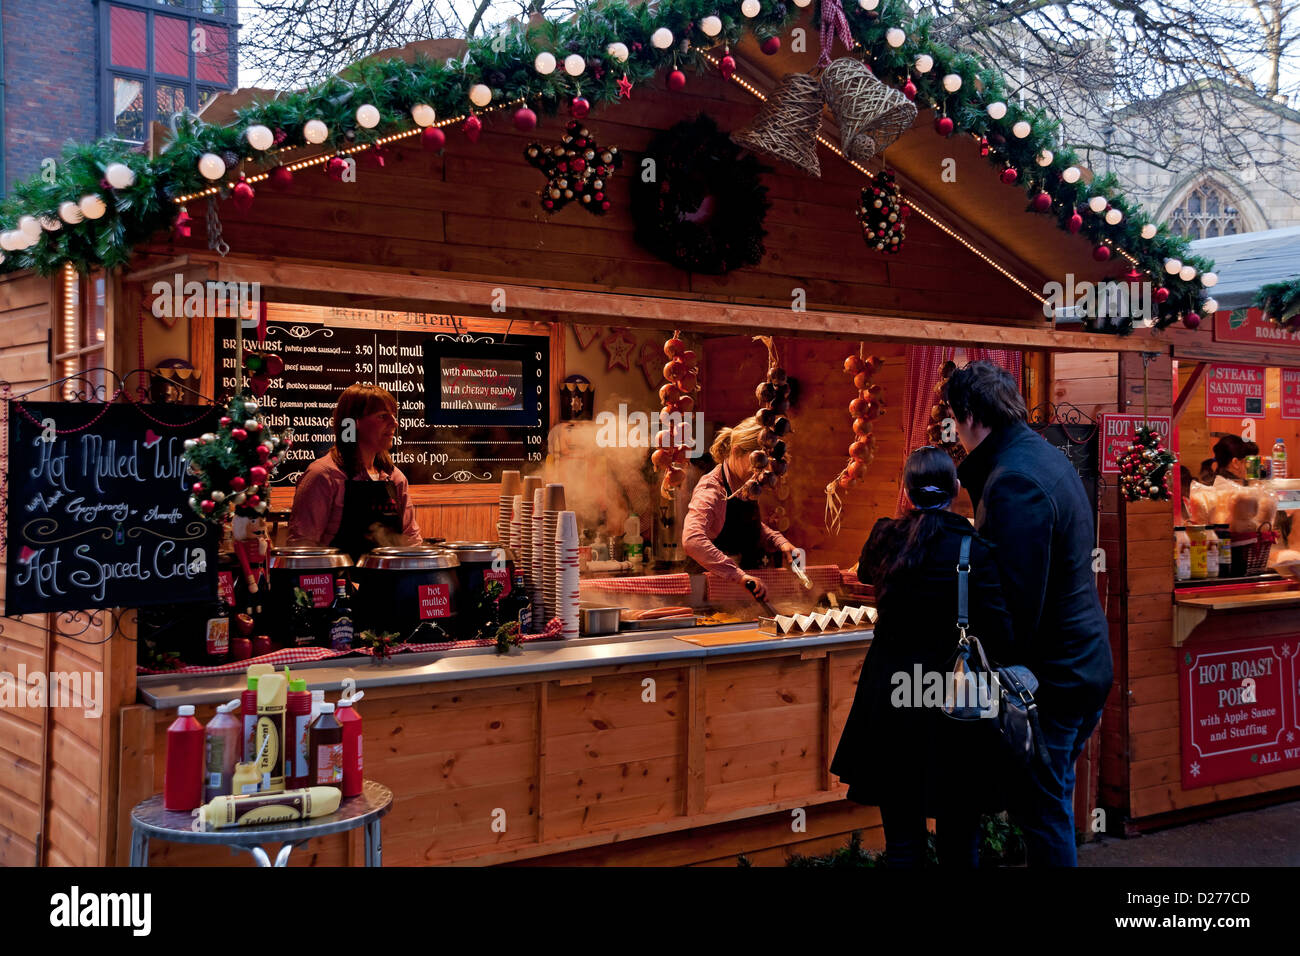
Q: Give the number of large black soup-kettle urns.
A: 3